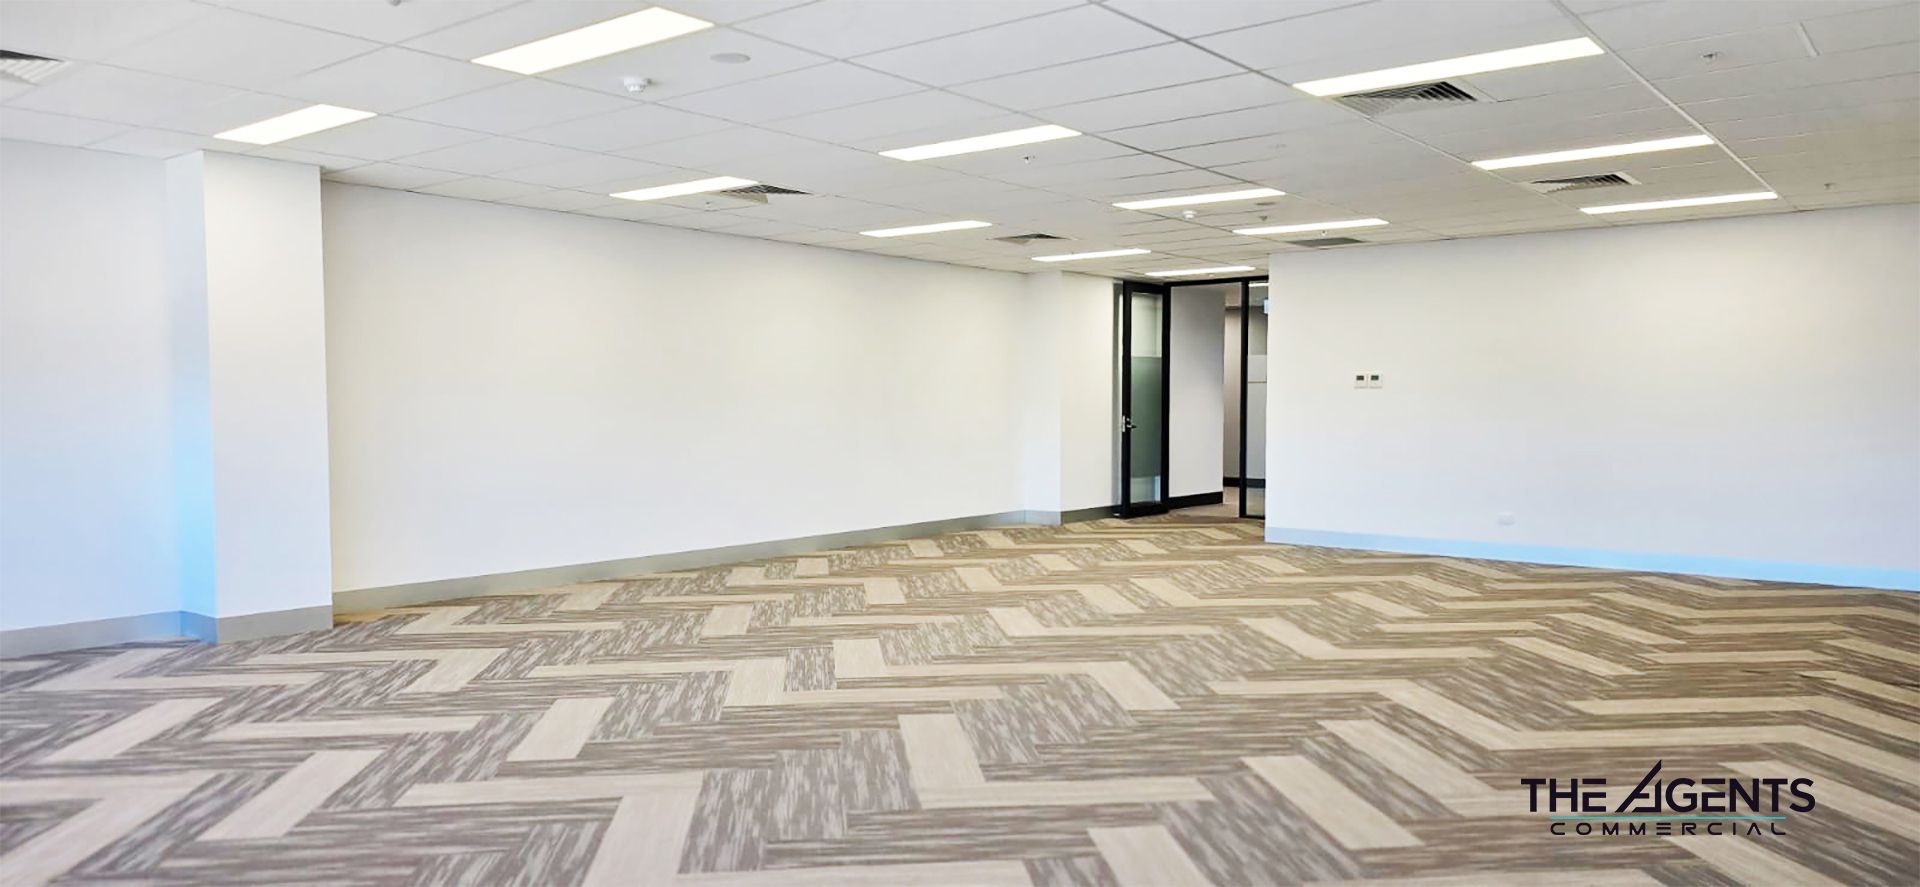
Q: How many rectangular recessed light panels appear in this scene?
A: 12